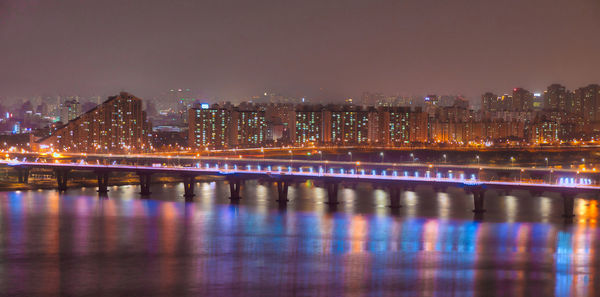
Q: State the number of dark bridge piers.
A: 11